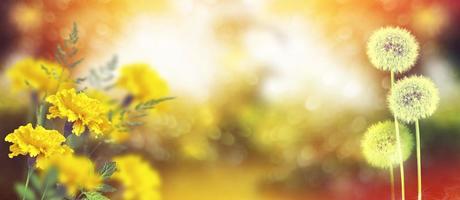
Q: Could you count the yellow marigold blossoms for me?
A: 6